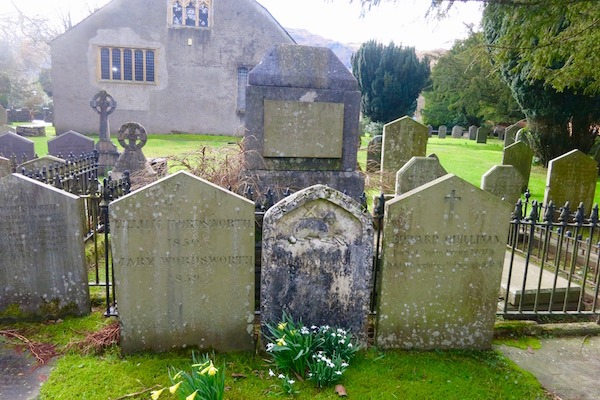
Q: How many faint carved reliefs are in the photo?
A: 1